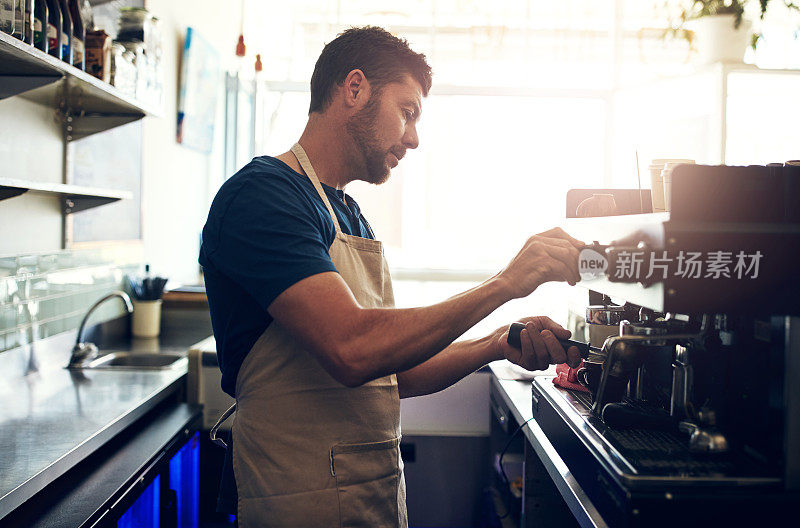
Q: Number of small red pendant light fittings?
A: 2